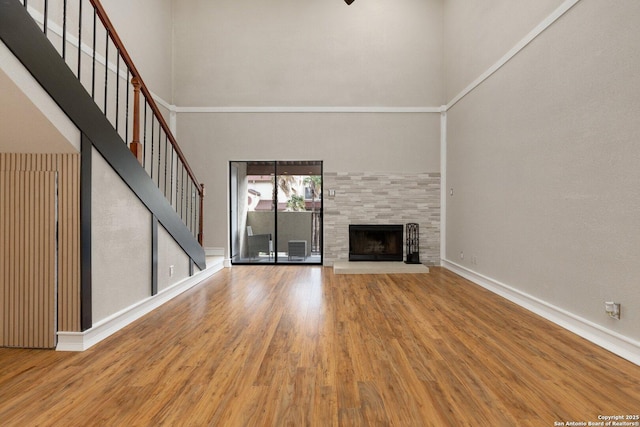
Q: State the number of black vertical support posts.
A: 3